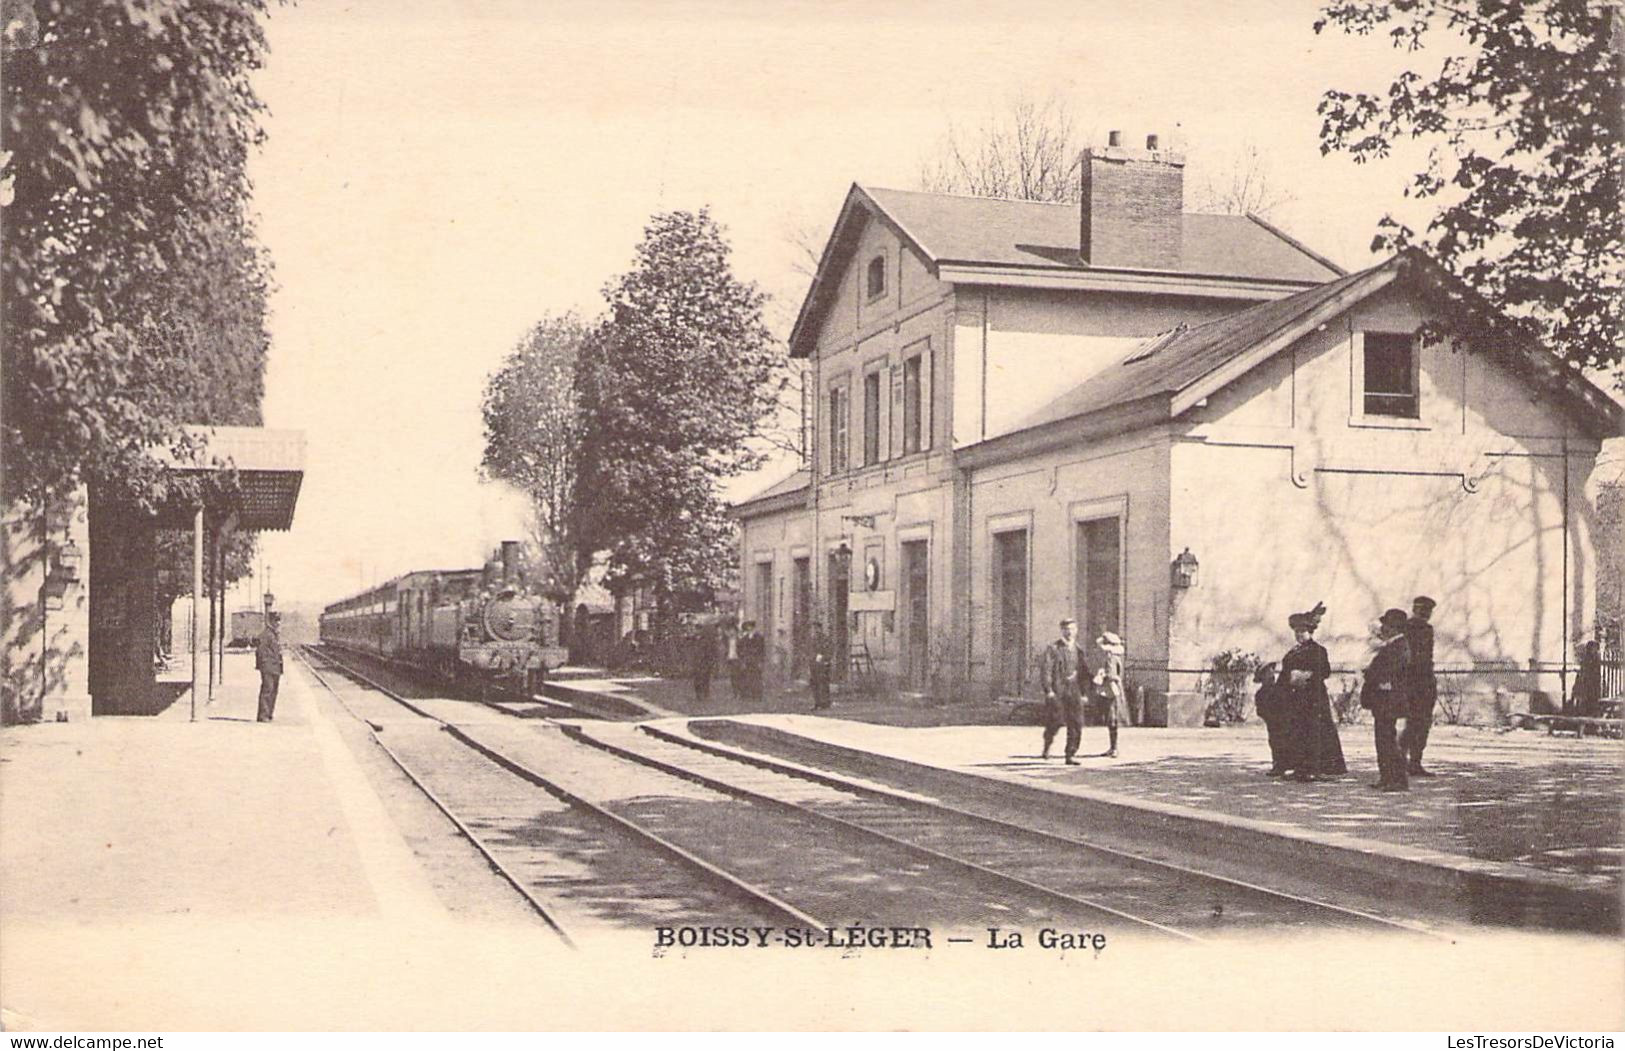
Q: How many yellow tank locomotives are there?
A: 0